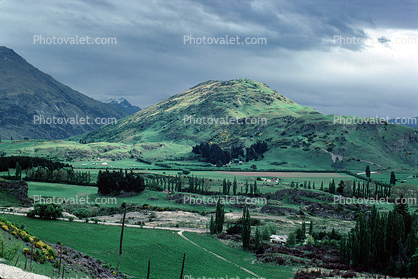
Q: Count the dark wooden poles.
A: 3